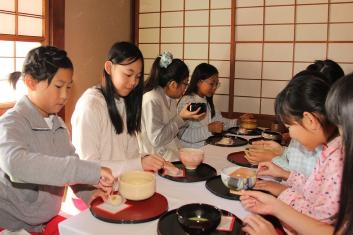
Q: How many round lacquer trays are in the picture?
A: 8